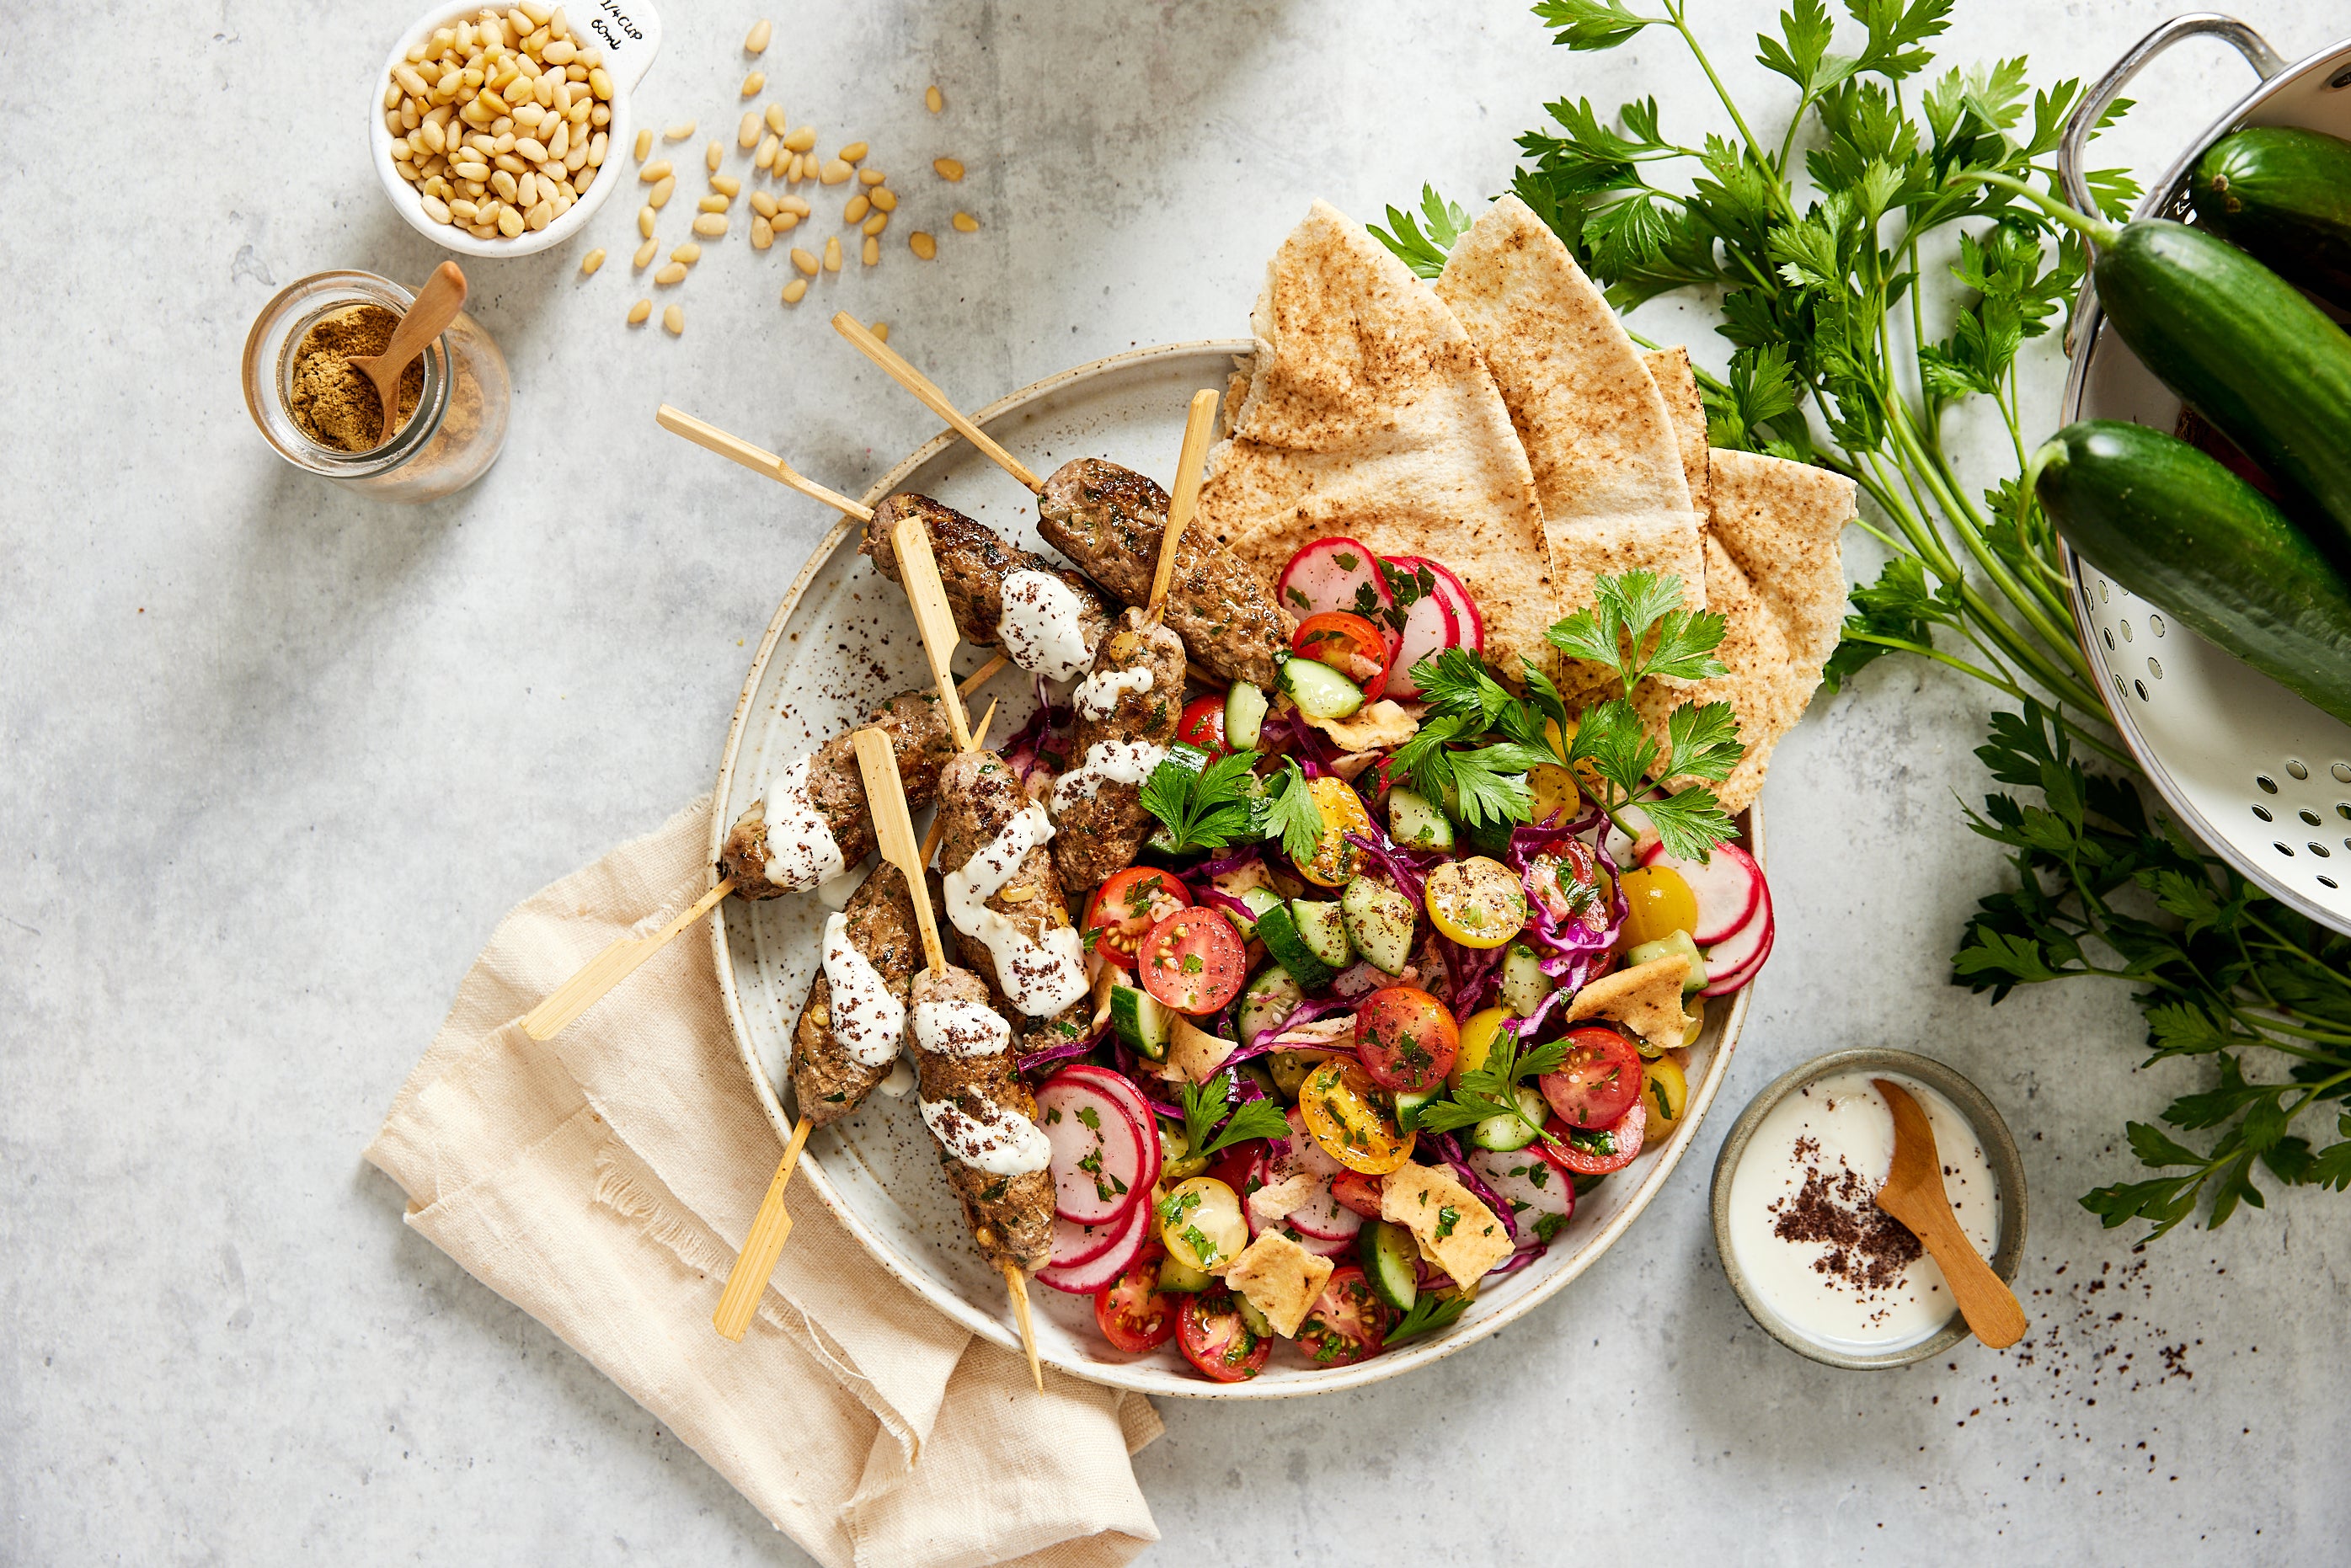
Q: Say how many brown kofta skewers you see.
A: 7